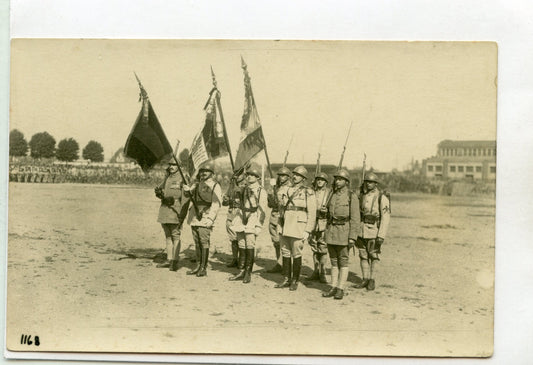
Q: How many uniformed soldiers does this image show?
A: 9